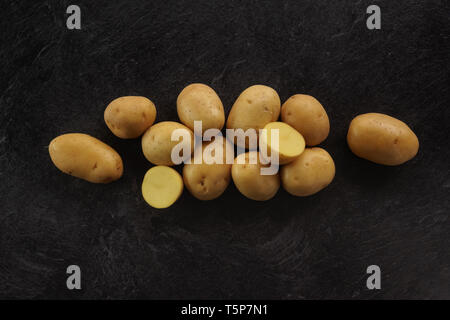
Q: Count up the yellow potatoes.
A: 12